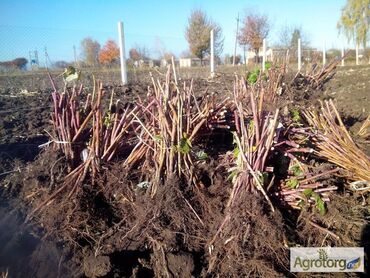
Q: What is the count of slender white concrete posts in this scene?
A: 7